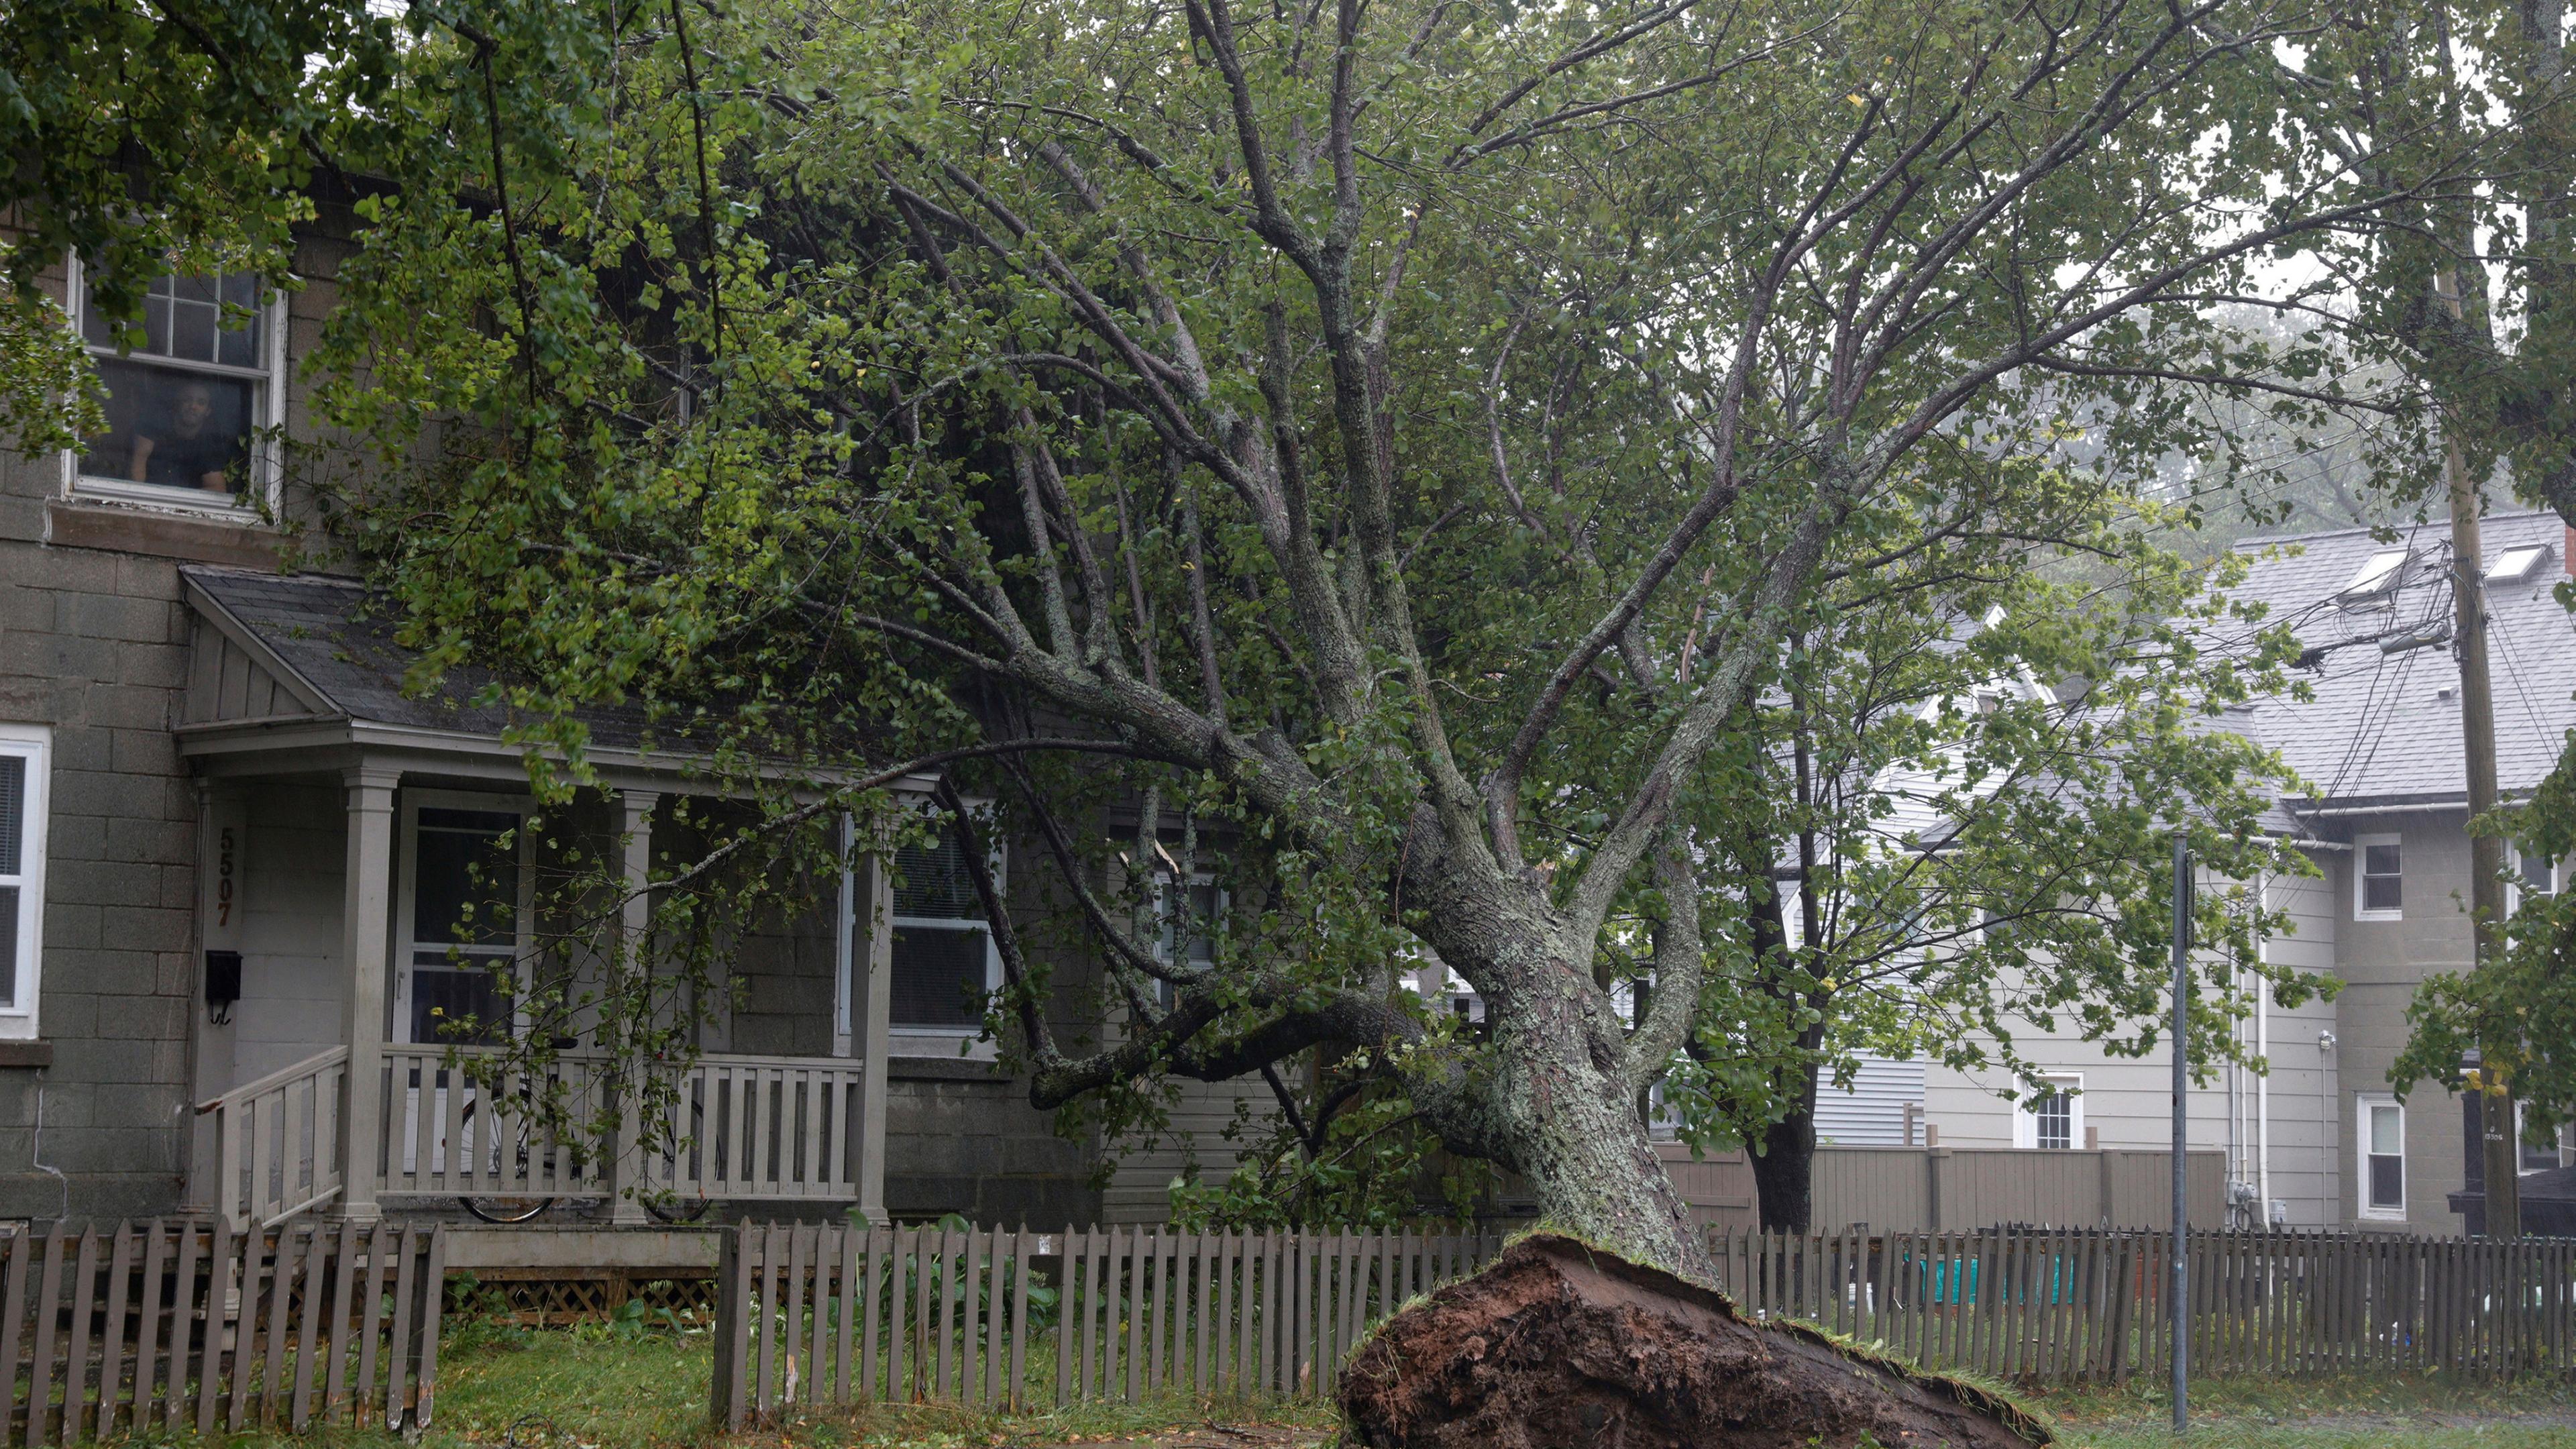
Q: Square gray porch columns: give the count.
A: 3